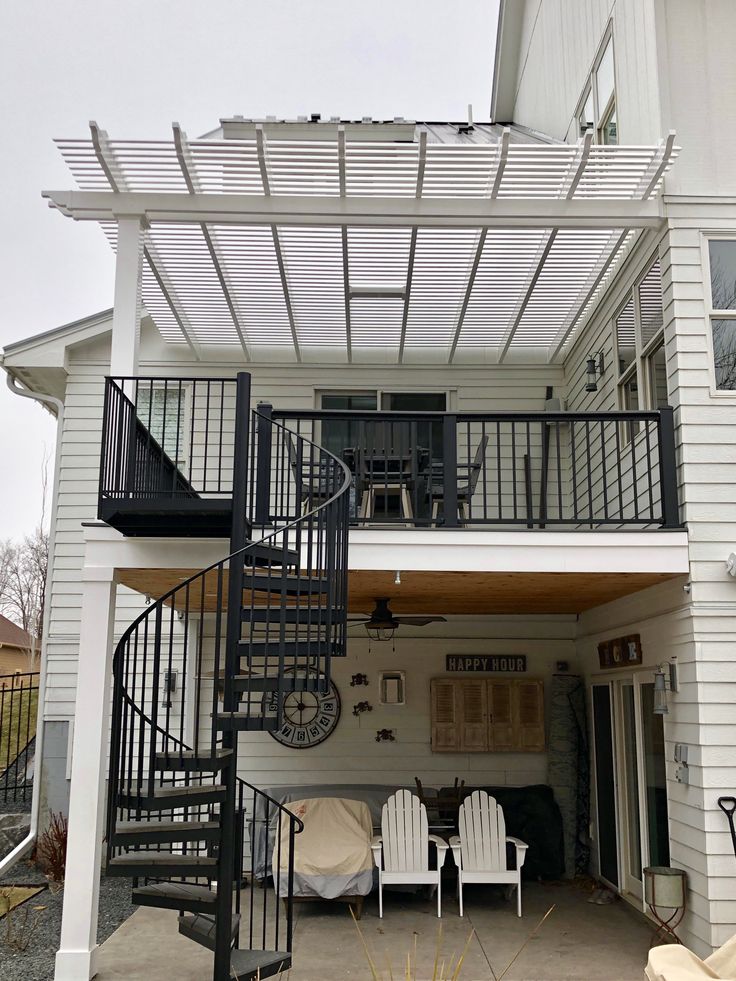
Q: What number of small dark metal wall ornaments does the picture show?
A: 3